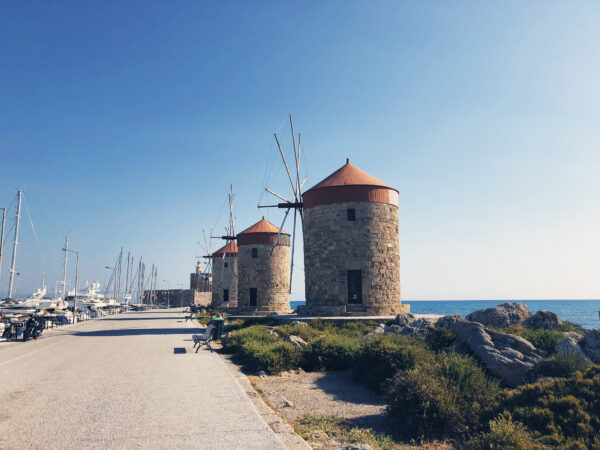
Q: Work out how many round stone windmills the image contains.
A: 3